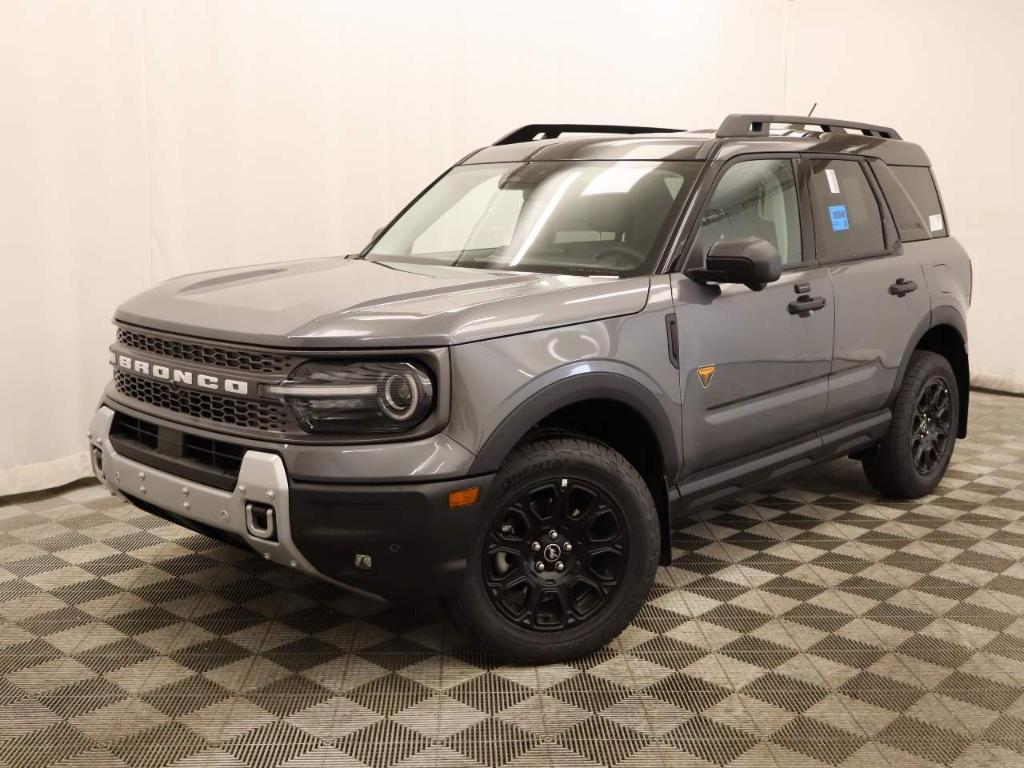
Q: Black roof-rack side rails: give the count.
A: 2